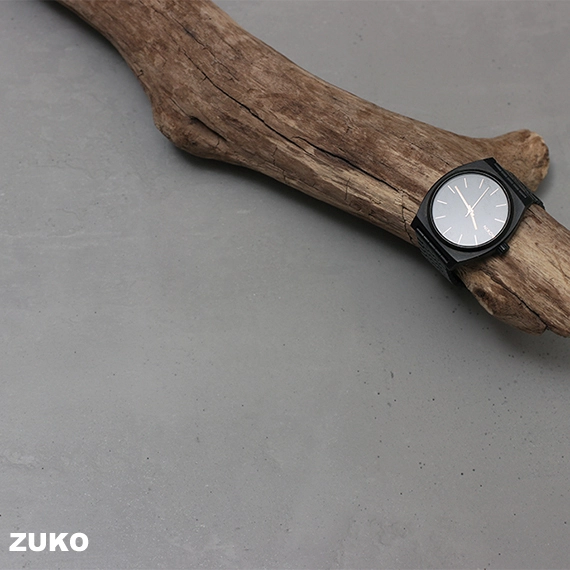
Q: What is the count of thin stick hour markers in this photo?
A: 11